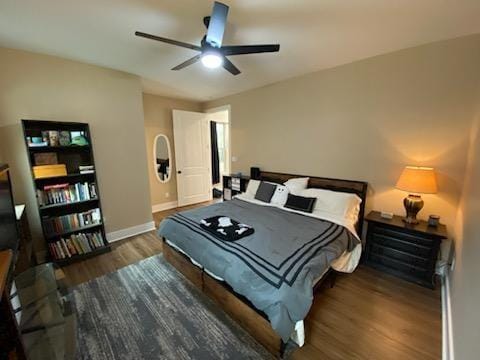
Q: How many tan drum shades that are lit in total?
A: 1